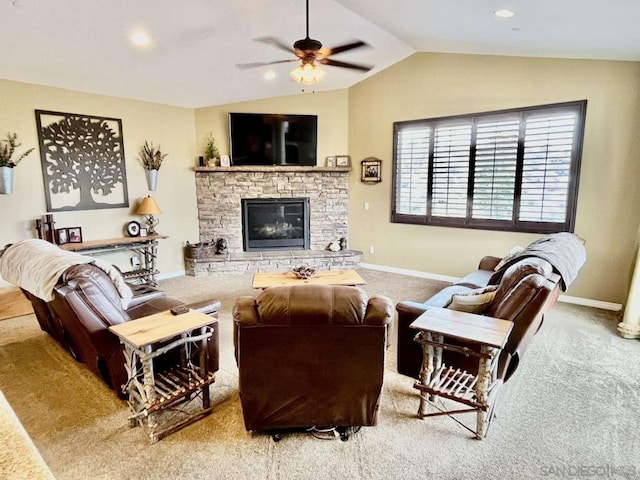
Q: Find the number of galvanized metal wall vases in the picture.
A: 2